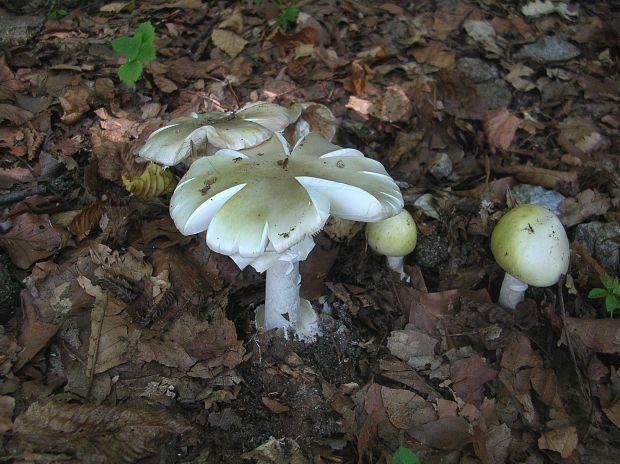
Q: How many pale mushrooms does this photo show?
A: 4